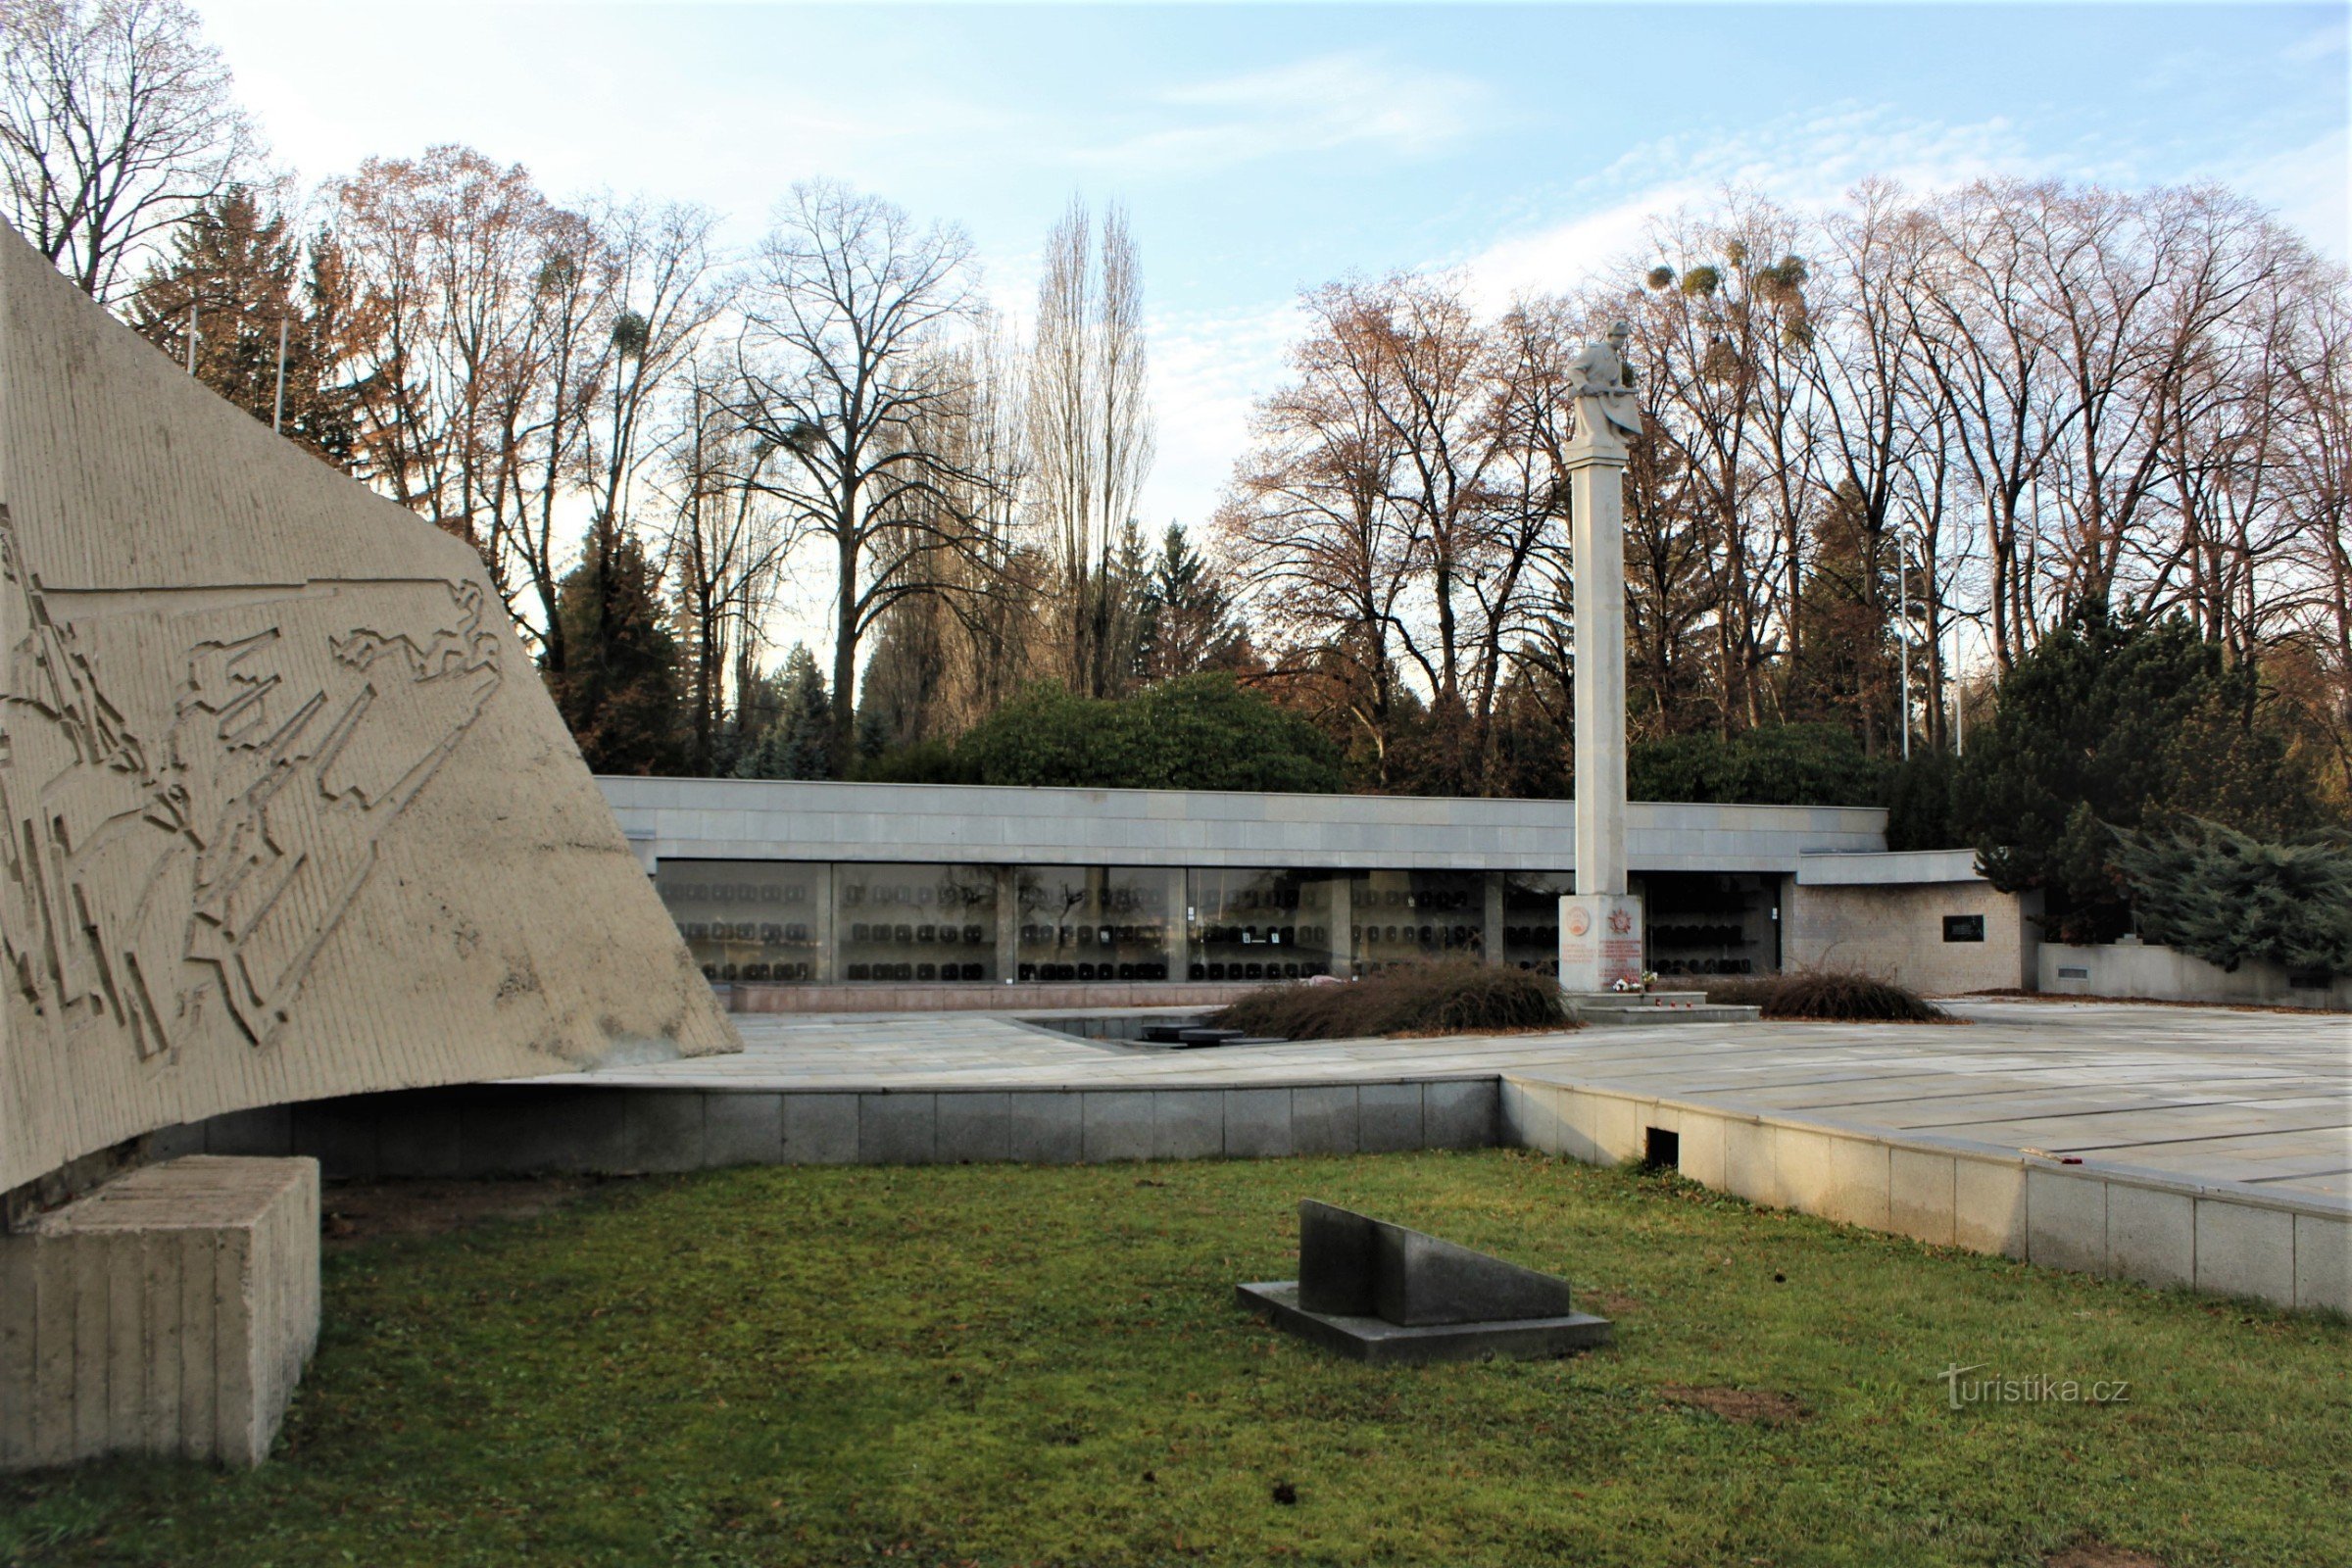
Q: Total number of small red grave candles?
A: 3